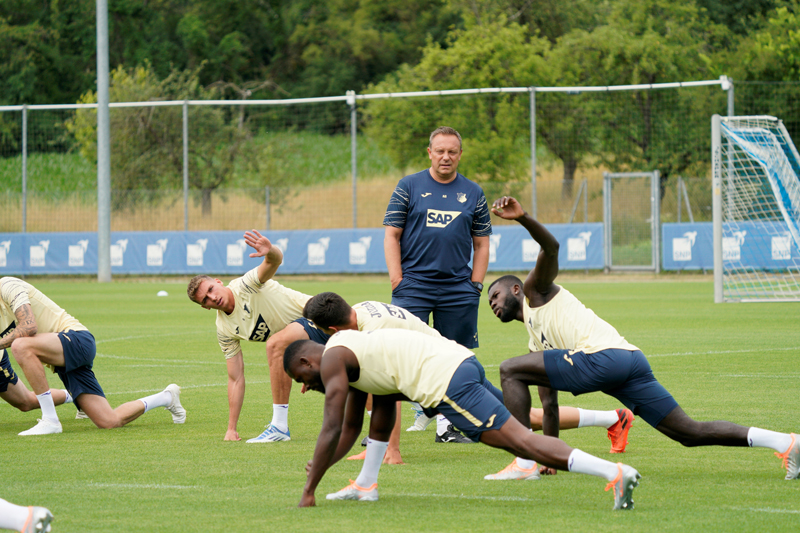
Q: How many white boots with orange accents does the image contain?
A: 5